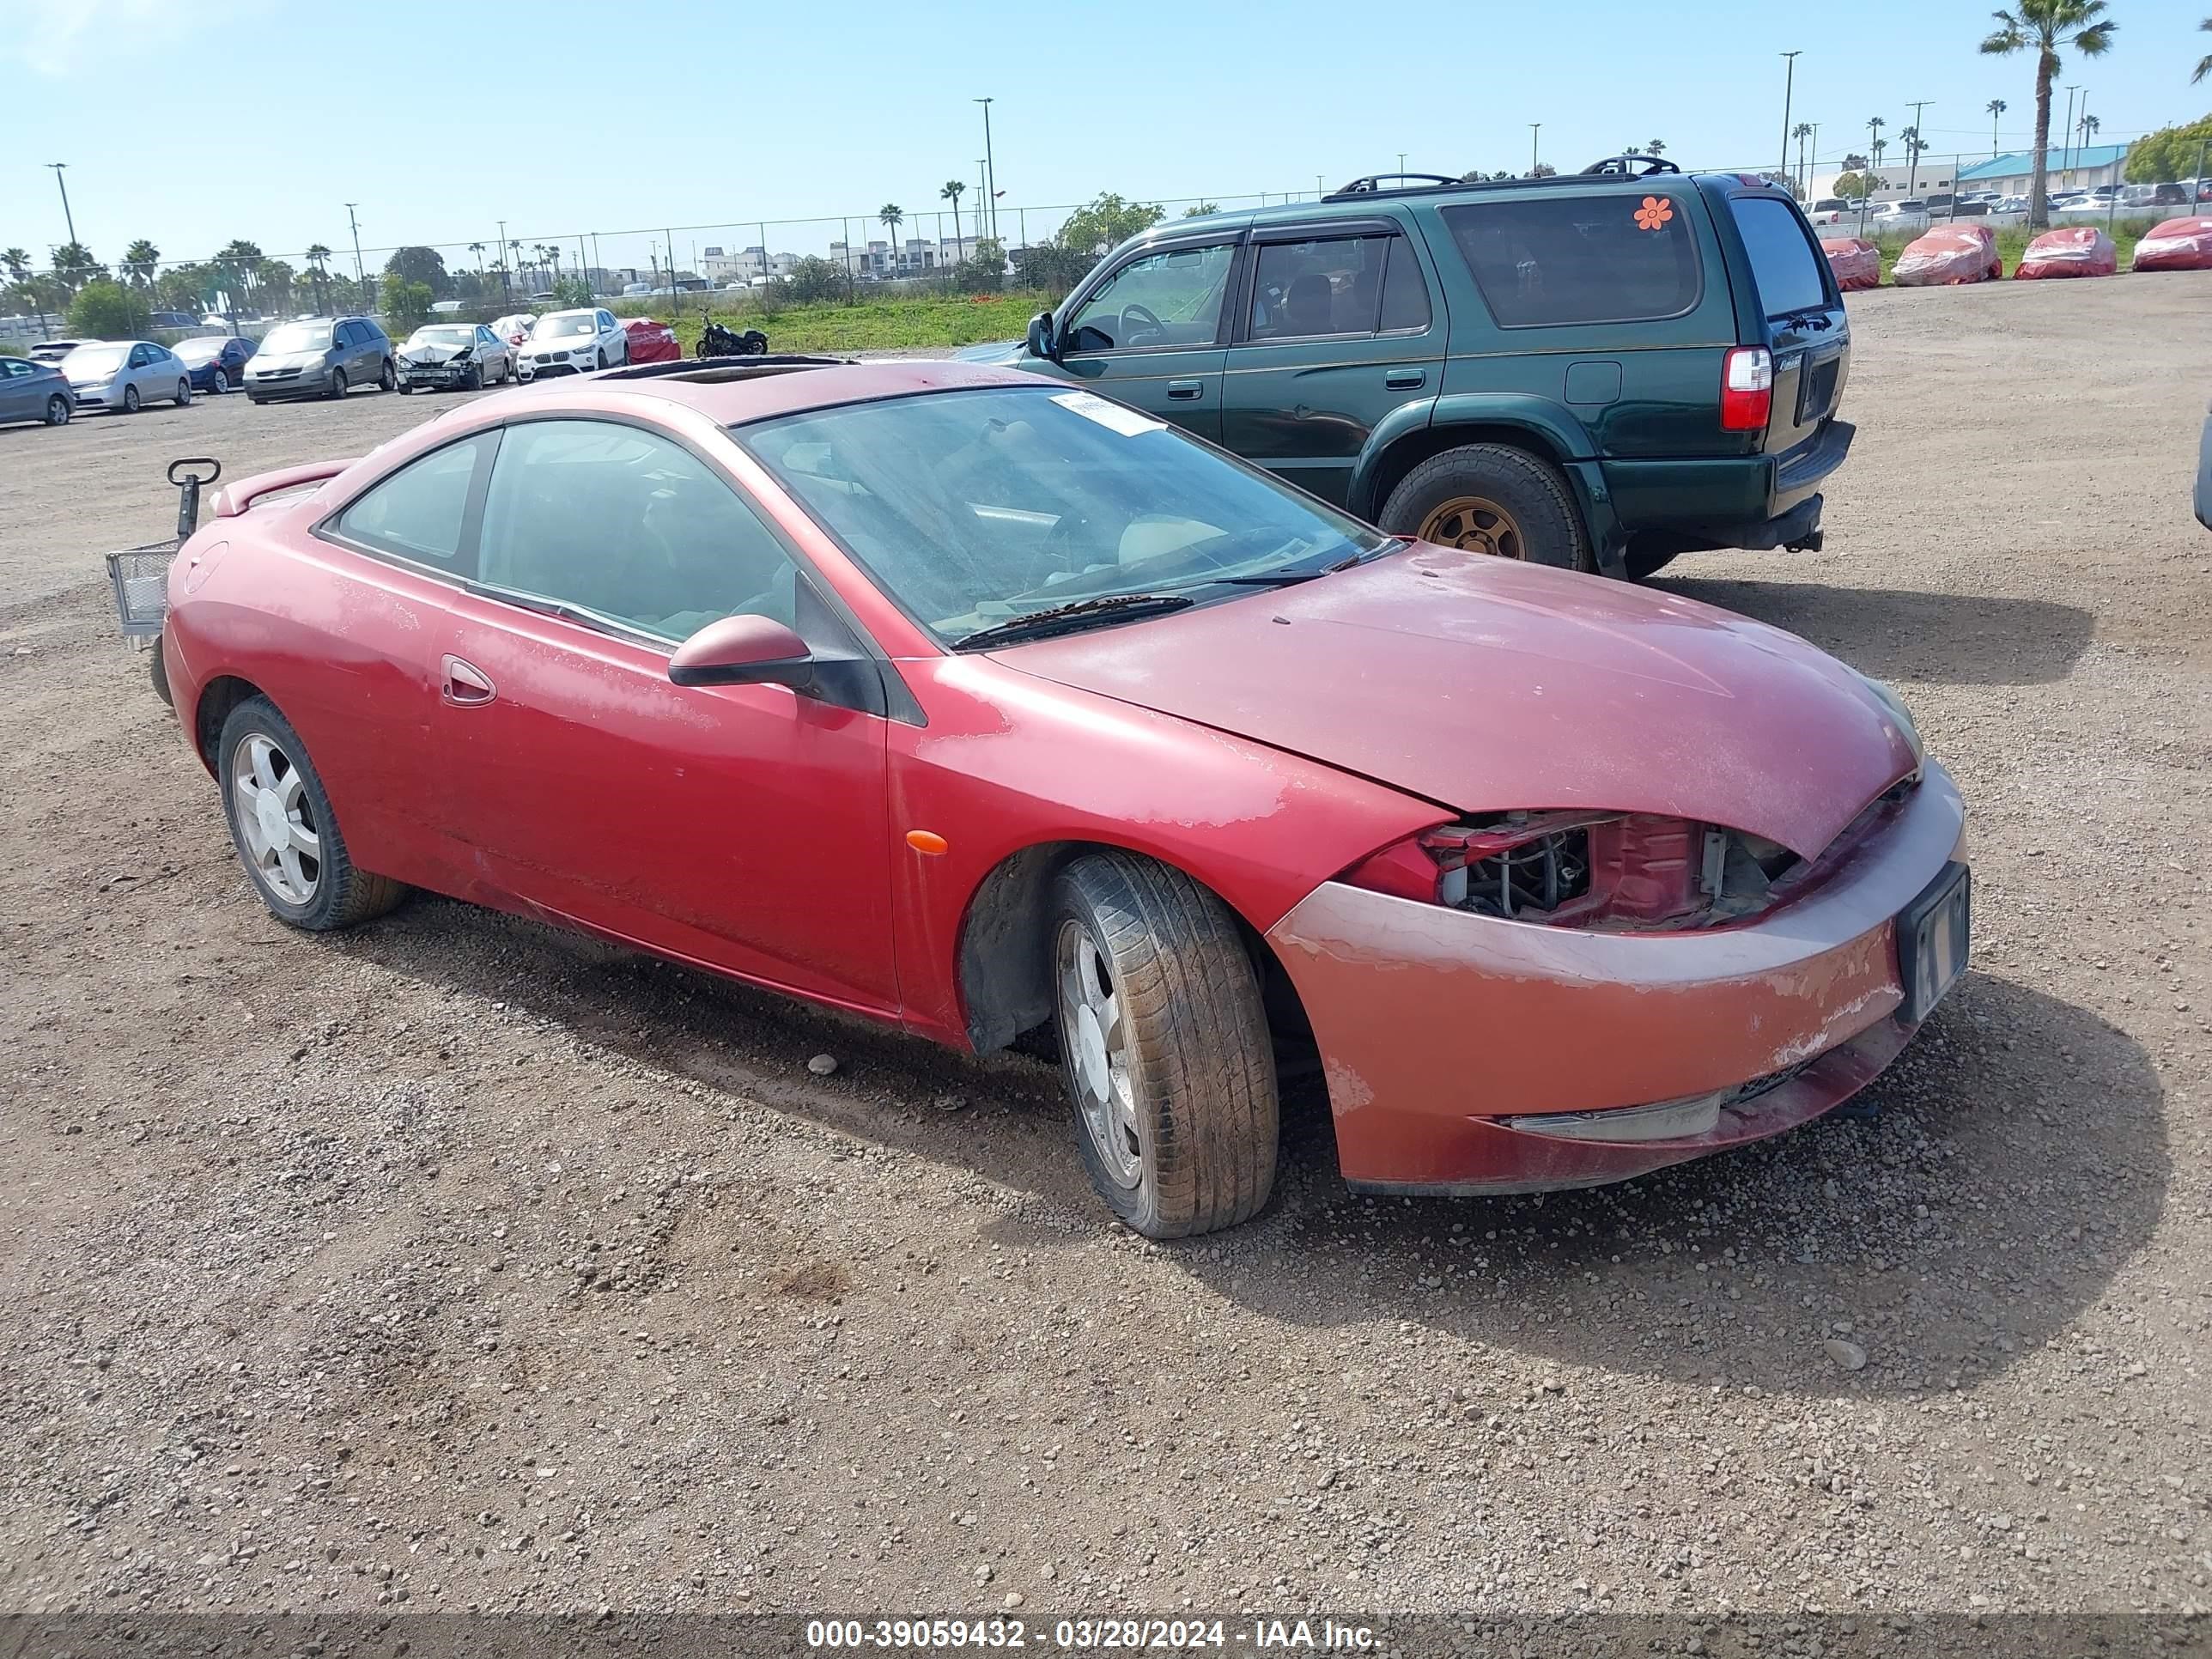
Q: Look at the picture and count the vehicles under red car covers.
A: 5